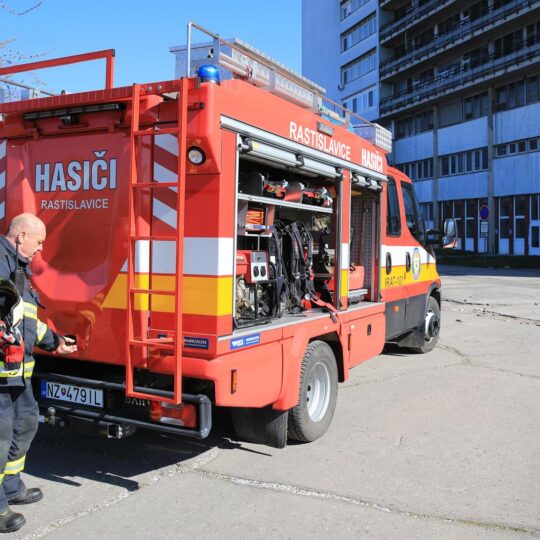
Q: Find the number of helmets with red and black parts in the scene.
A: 1